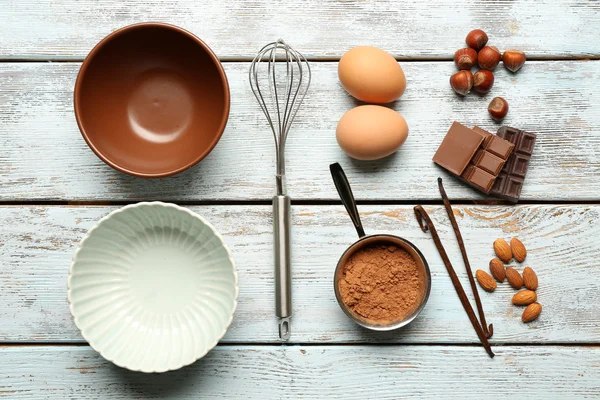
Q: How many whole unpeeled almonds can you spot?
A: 8